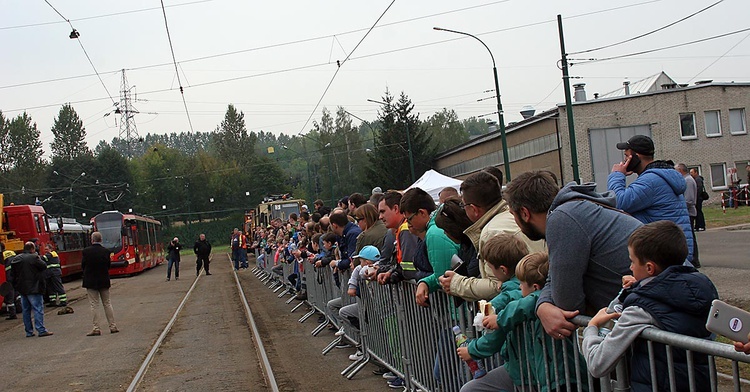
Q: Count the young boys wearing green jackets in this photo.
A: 2